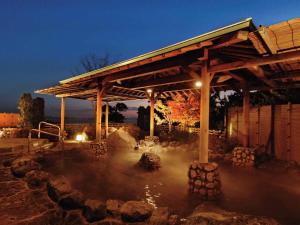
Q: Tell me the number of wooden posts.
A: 6